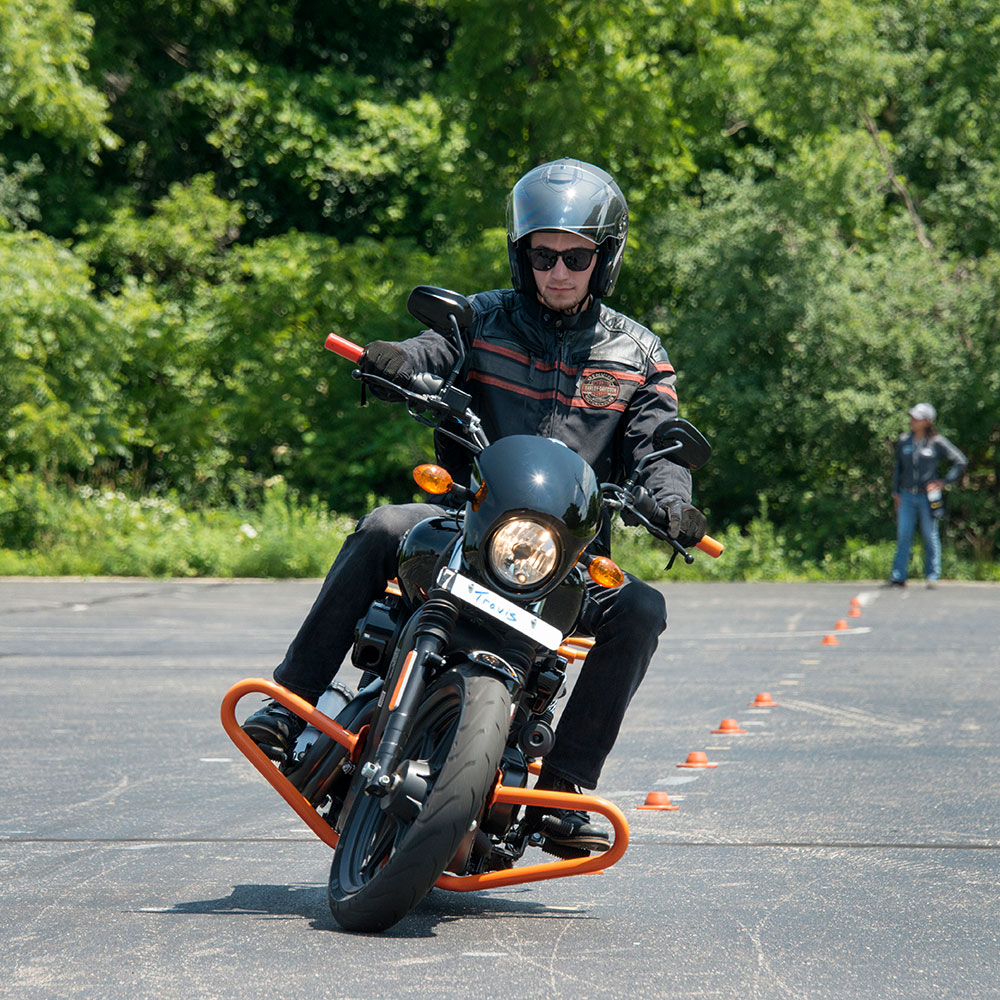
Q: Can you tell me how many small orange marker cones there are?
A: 8